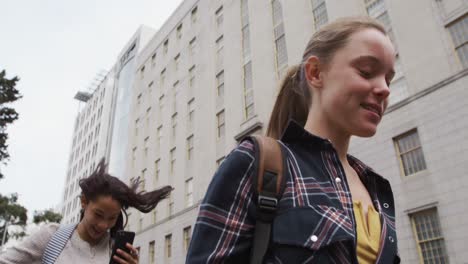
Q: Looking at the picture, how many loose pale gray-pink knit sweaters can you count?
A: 1